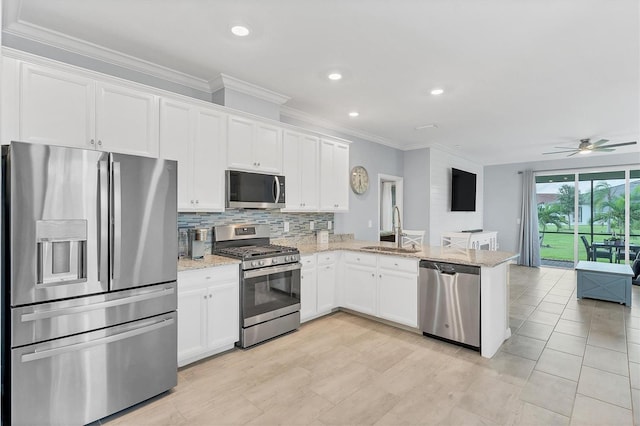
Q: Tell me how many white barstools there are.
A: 2